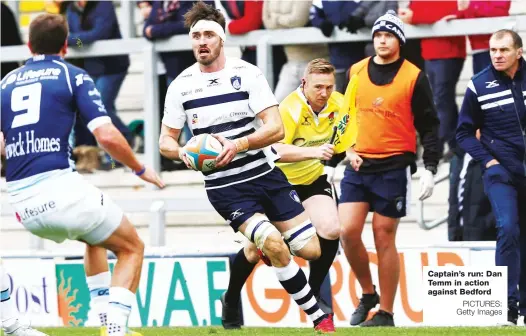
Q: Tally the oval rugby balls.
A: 1